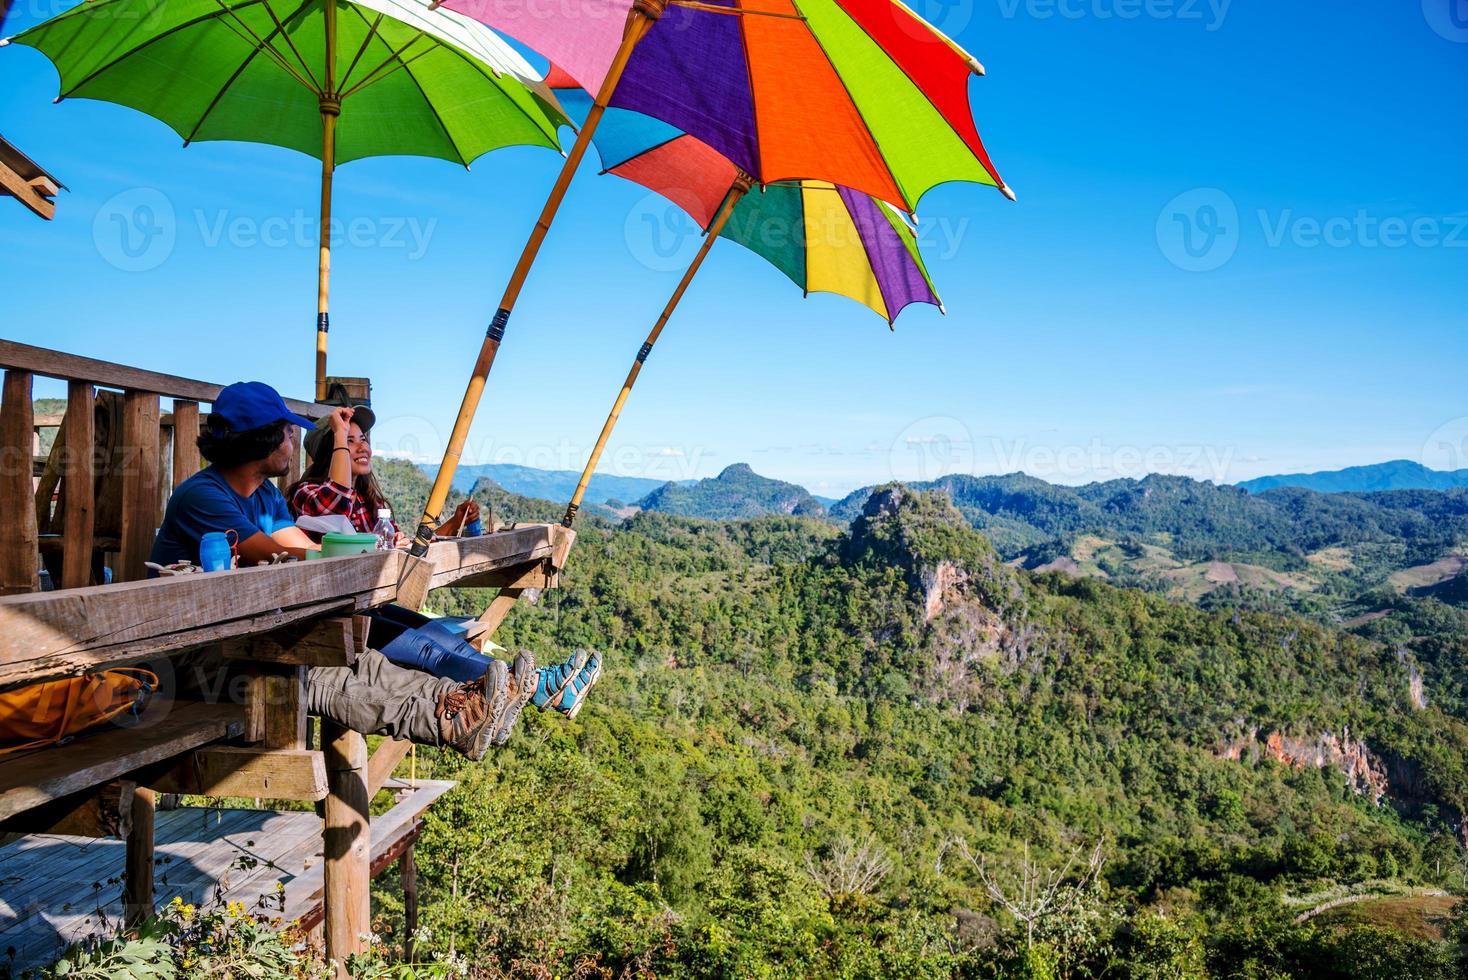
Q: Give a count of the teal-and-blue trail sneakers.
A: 2